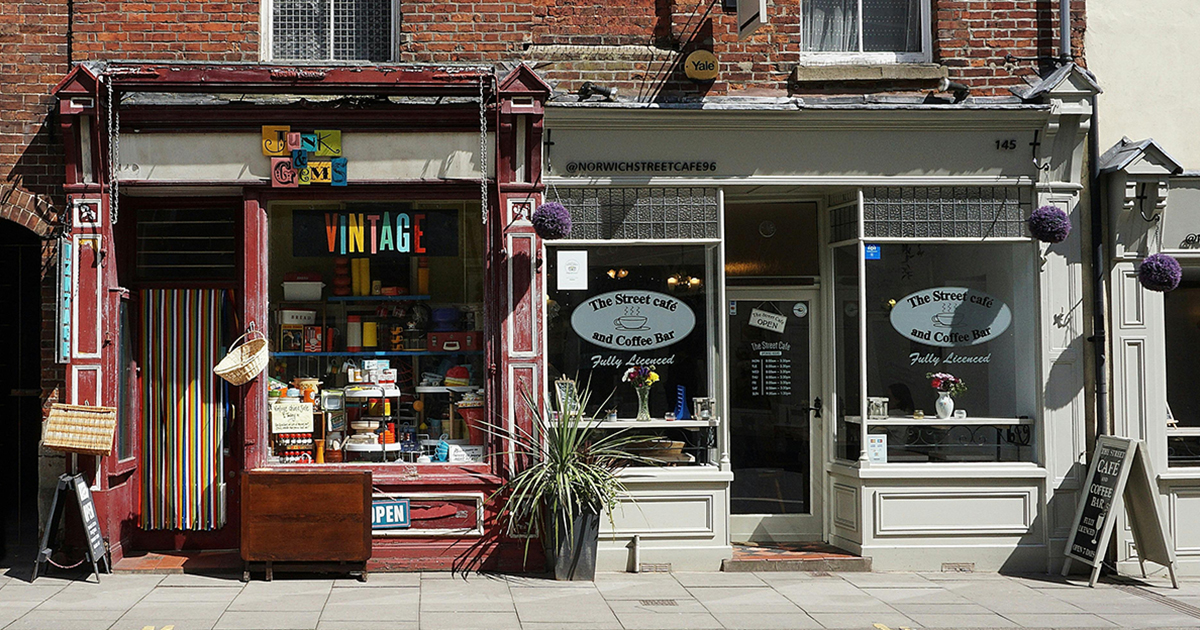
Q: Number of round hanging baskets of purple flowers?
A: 3